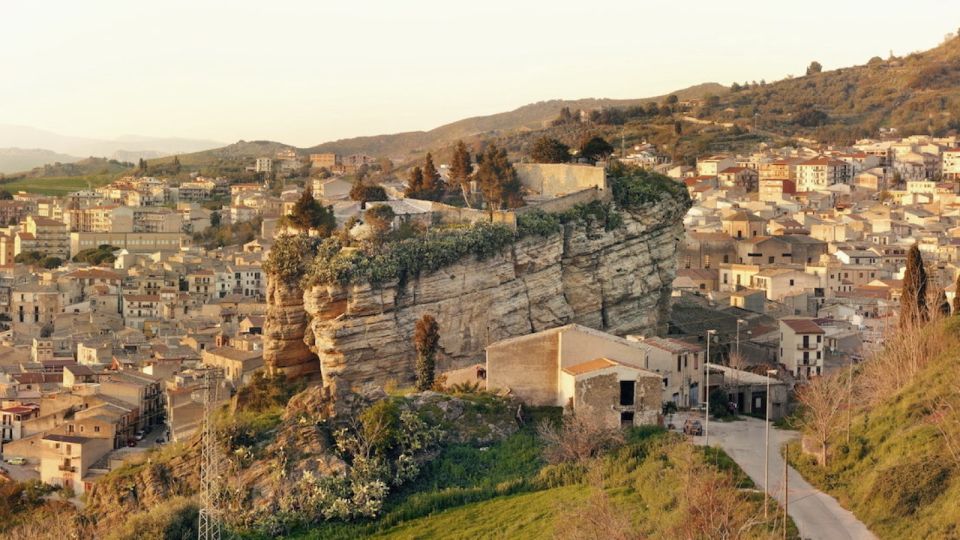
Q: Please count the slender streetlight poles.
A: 3